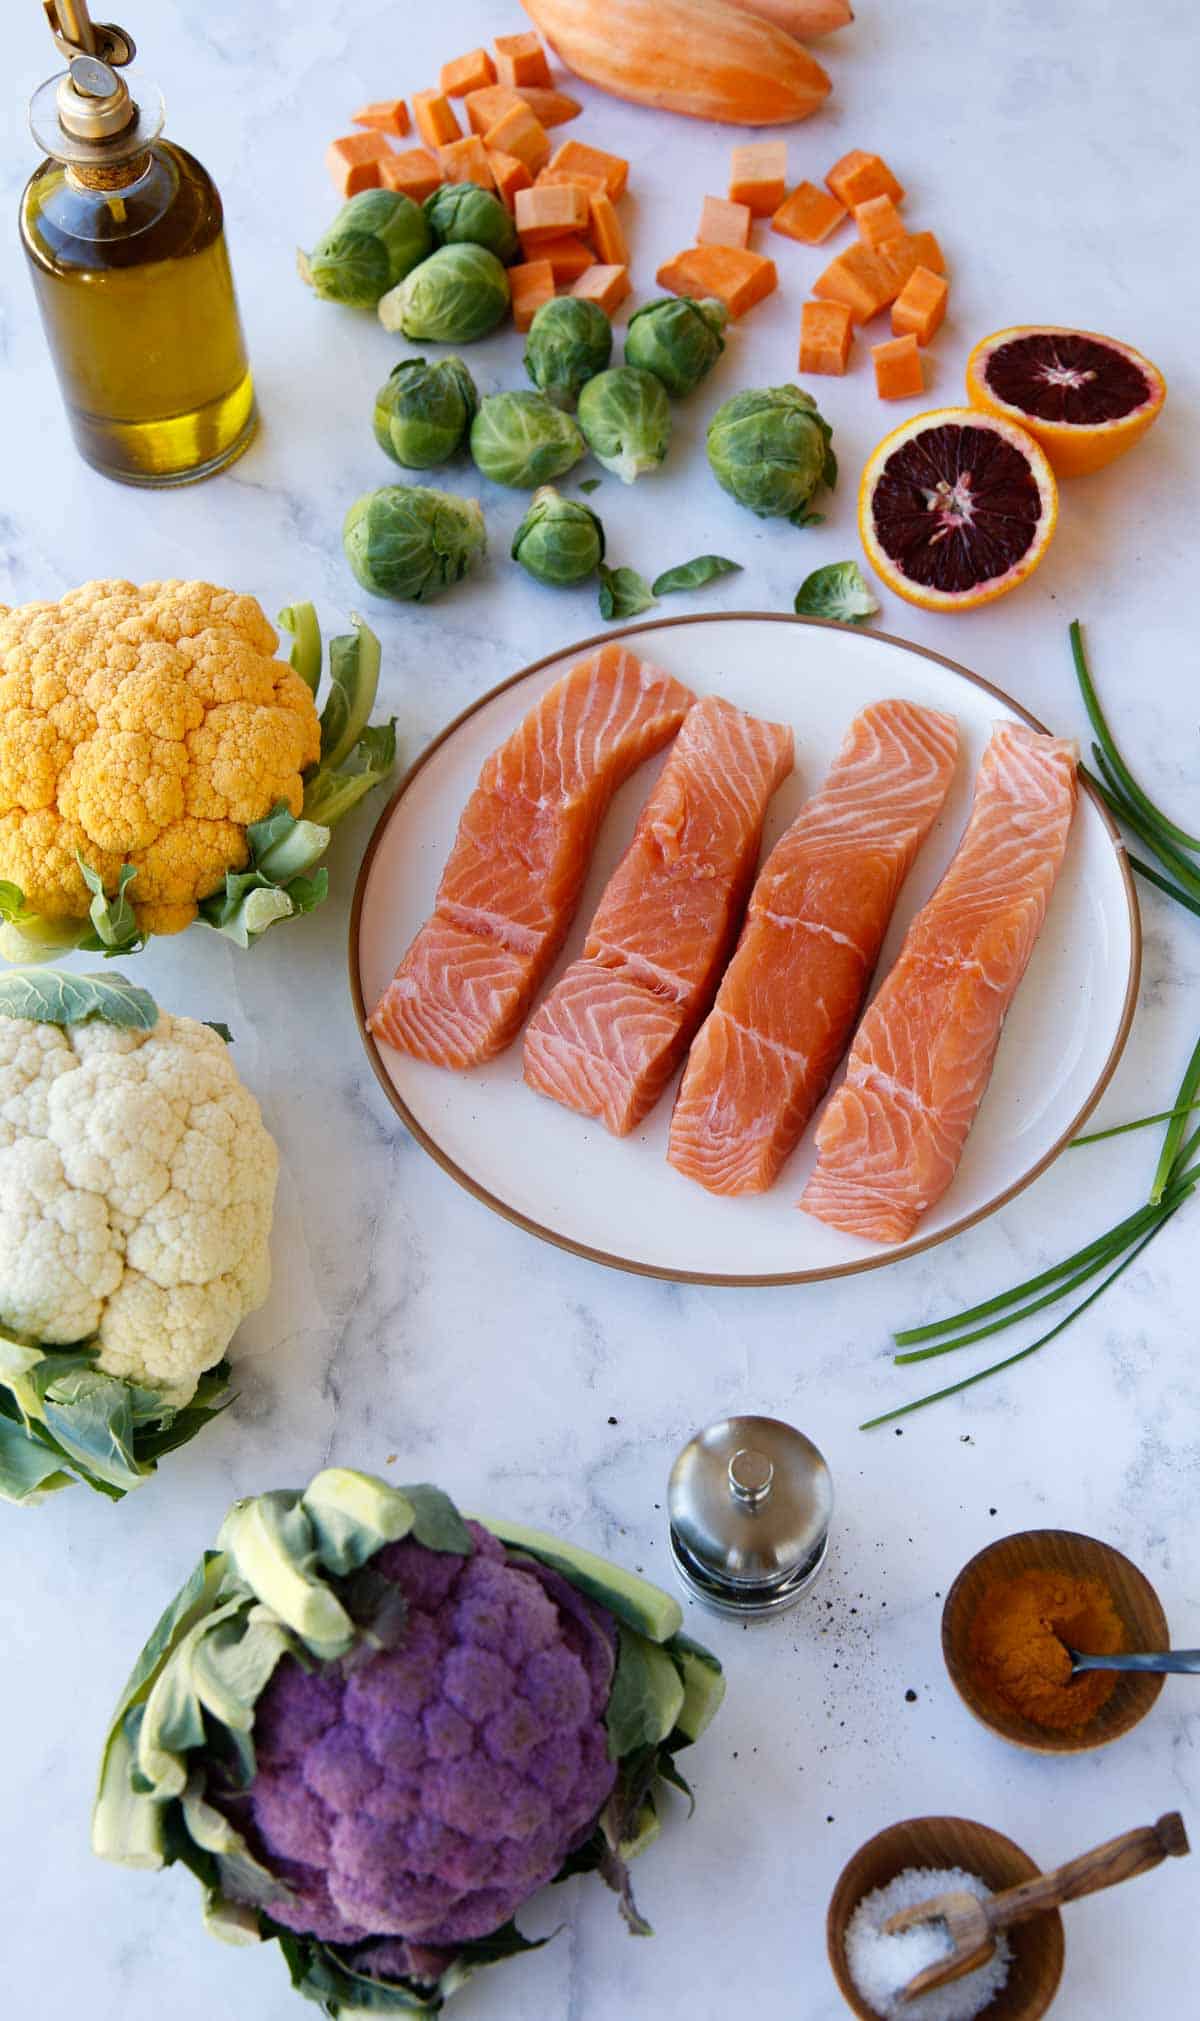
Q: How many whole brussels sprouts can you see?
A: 11